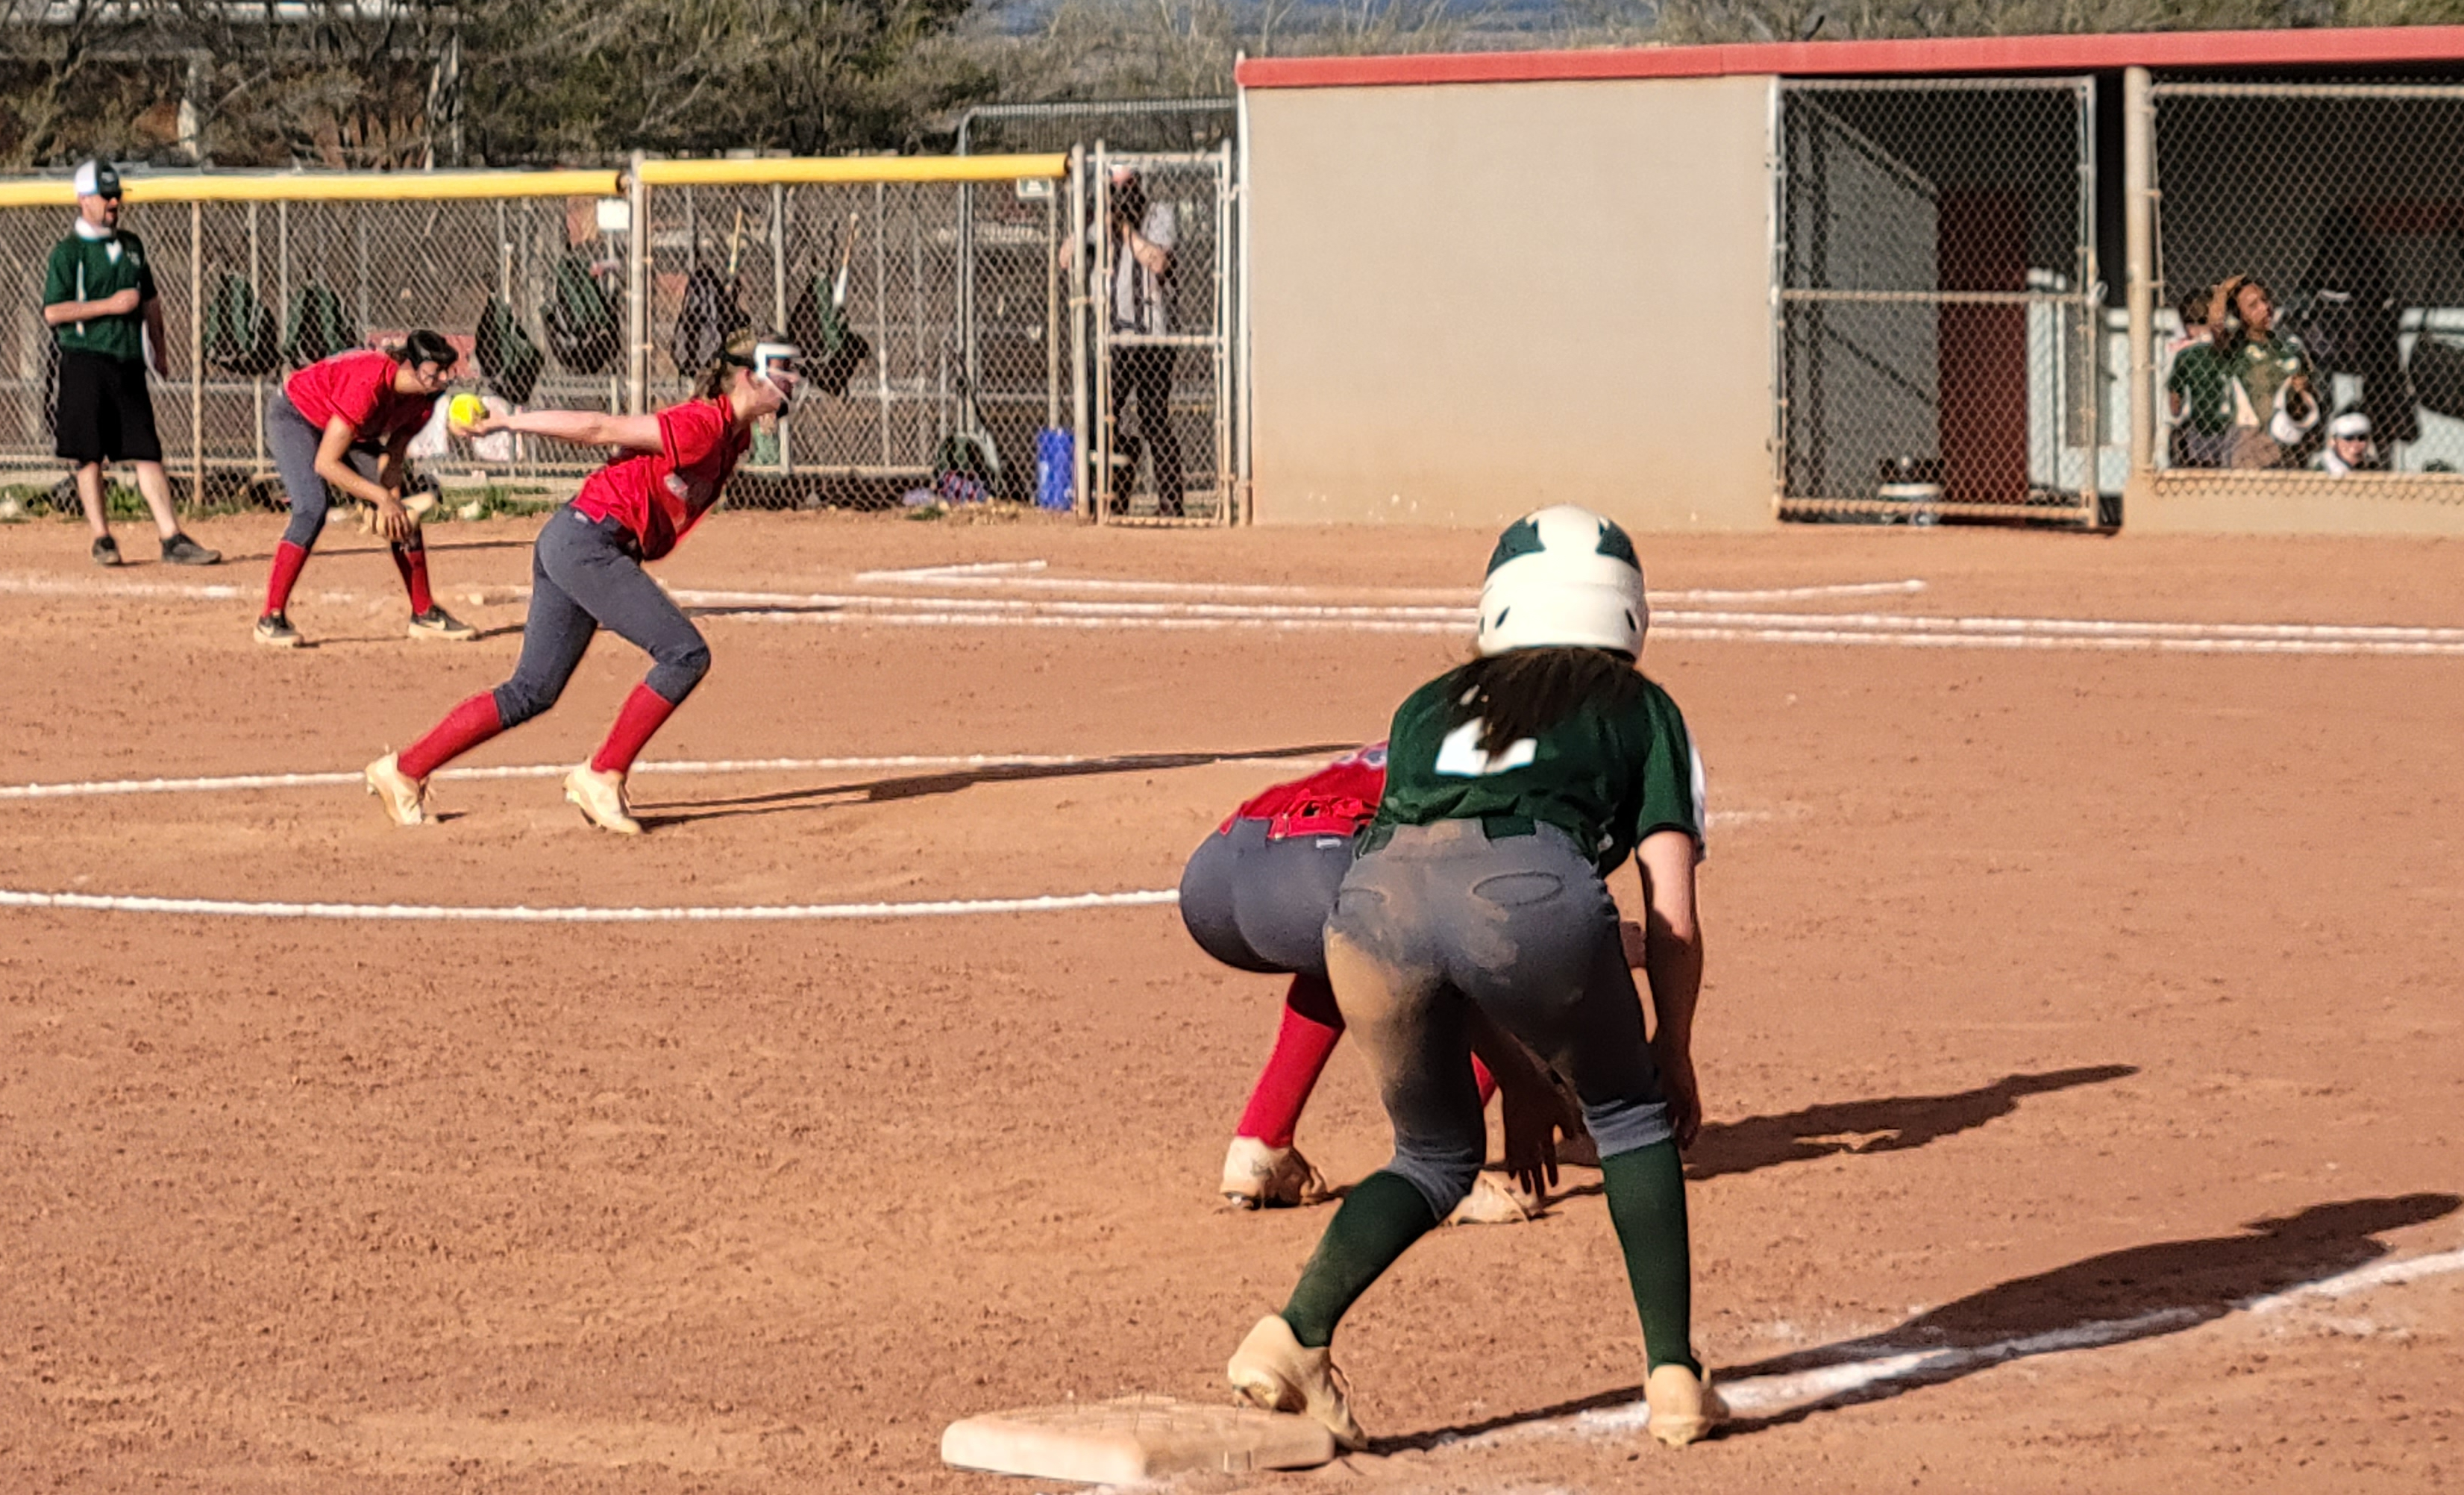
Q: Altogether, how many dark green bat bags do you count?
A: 5